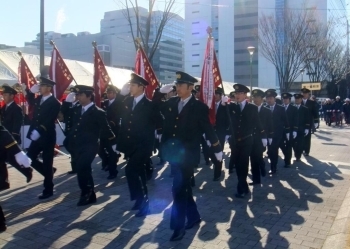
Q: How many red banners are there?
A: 5